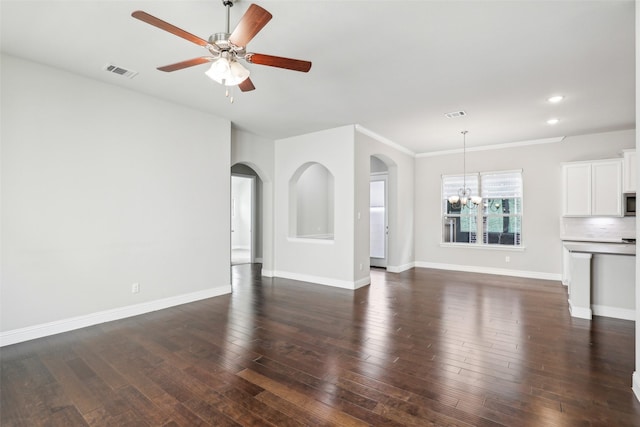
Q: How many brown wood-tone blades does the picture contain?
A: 5